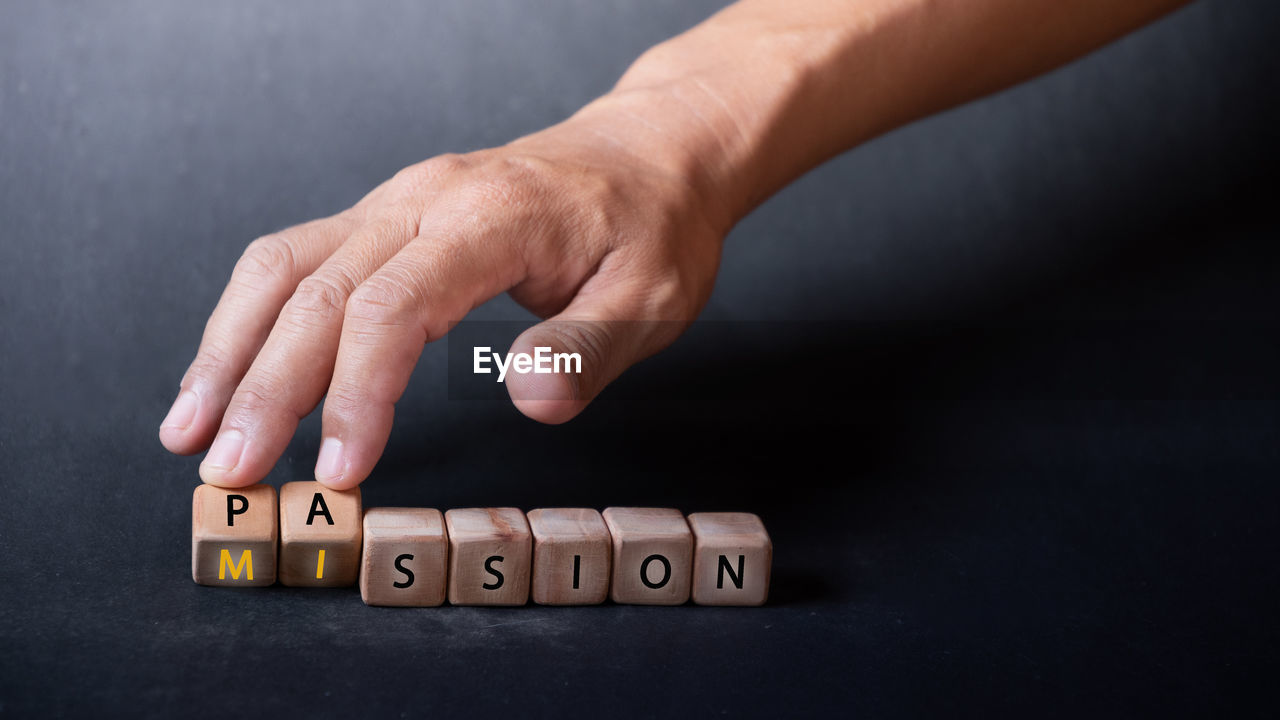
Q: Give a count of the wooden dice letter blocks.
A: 7